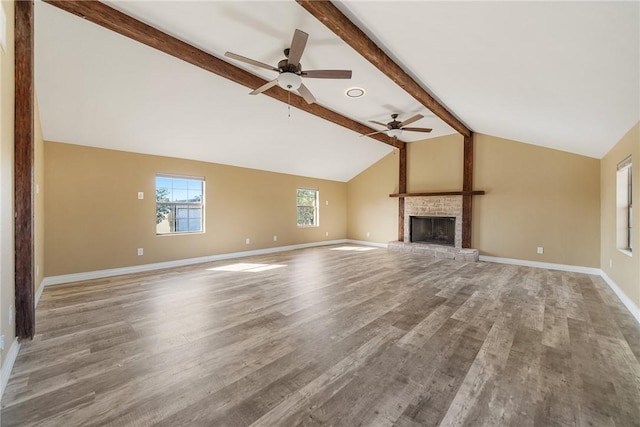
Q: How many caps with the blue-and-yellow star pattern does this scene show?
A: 0